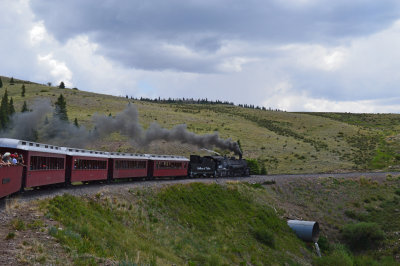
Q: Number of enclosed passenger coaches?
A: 4